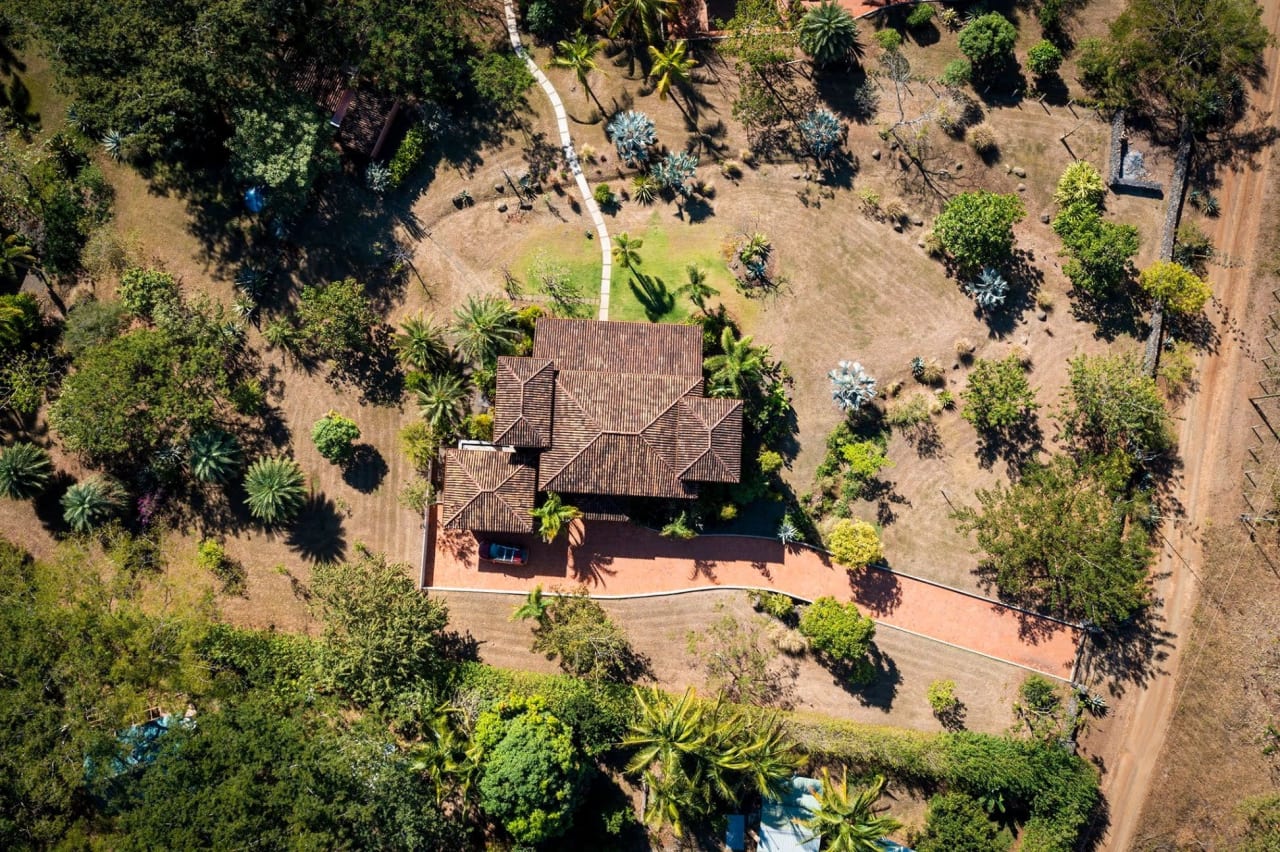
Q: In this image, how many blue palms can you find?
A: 5